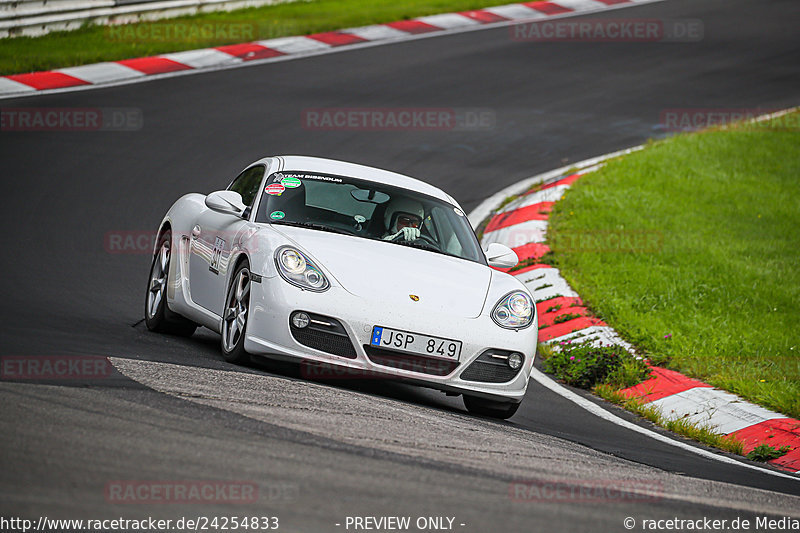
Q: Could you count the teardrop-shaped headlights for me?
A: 2